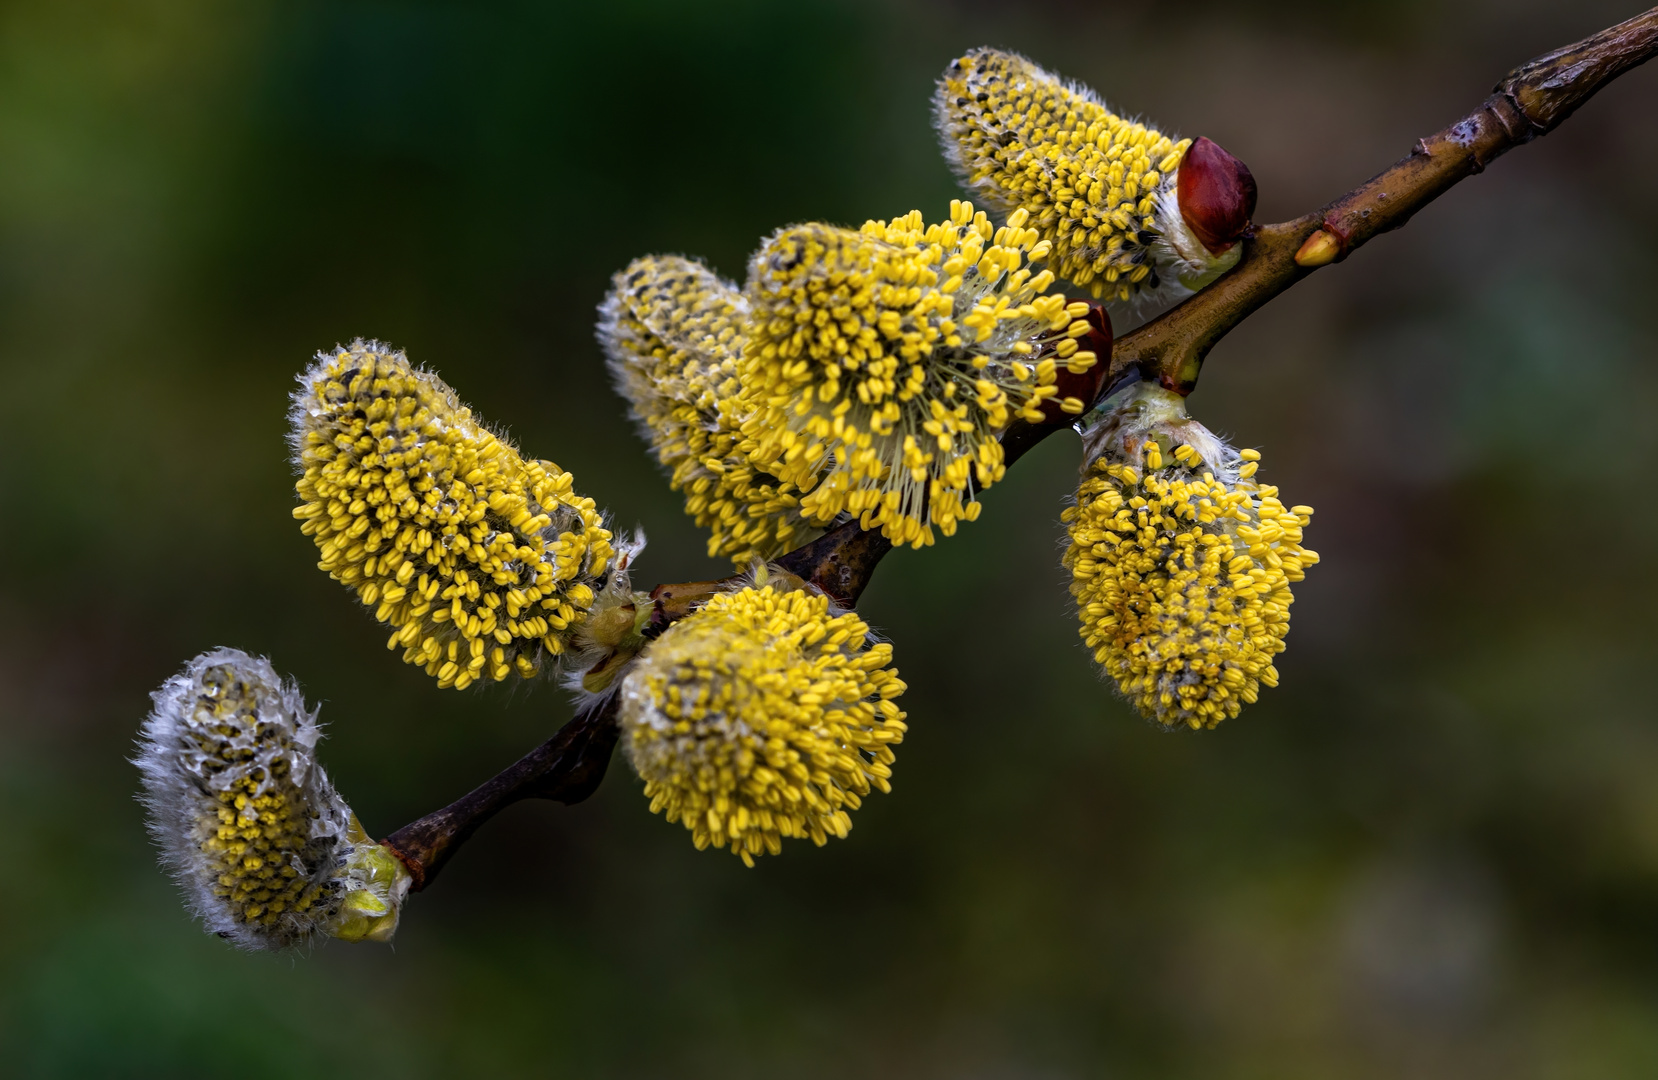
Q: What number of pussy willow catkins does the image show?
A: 7